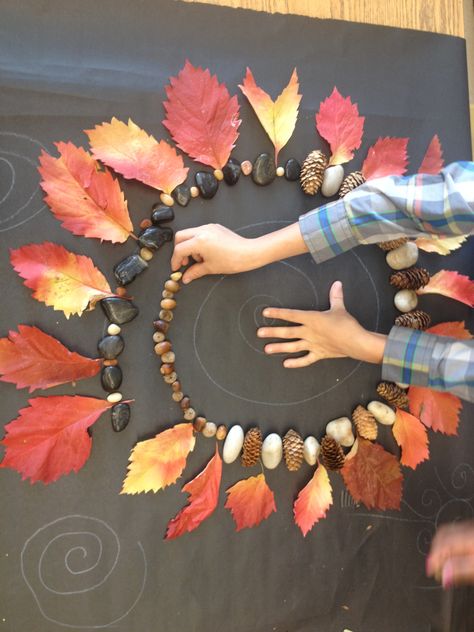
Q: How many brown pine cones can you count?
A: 10